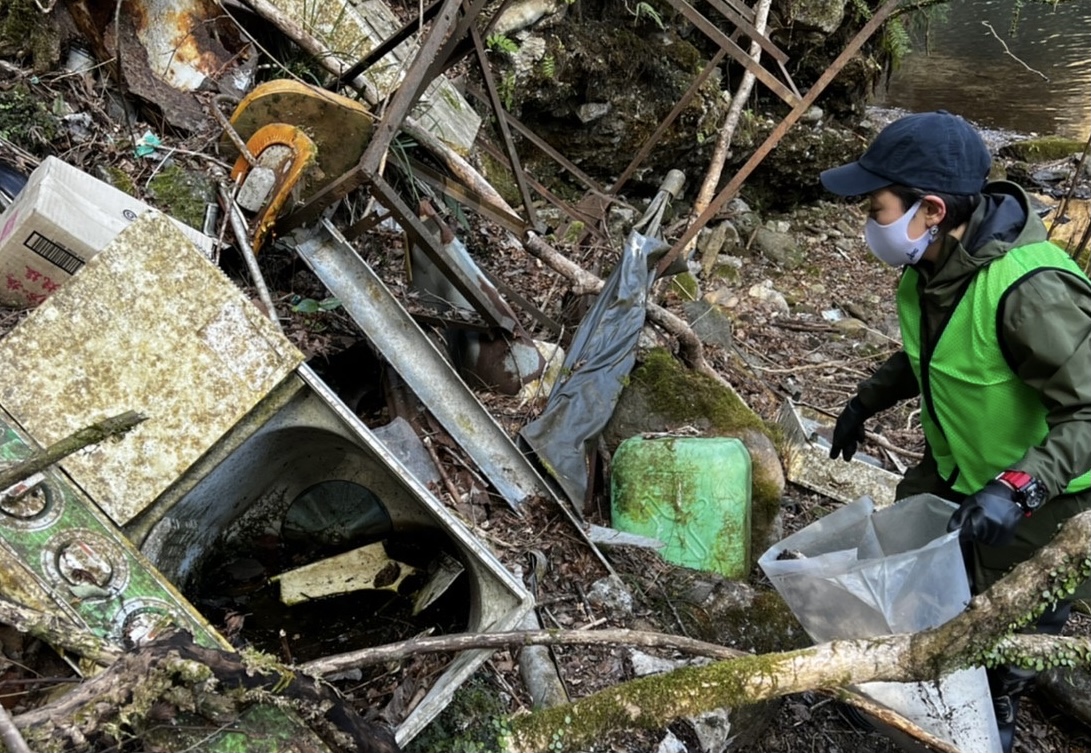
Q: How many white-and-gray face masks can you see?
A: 1